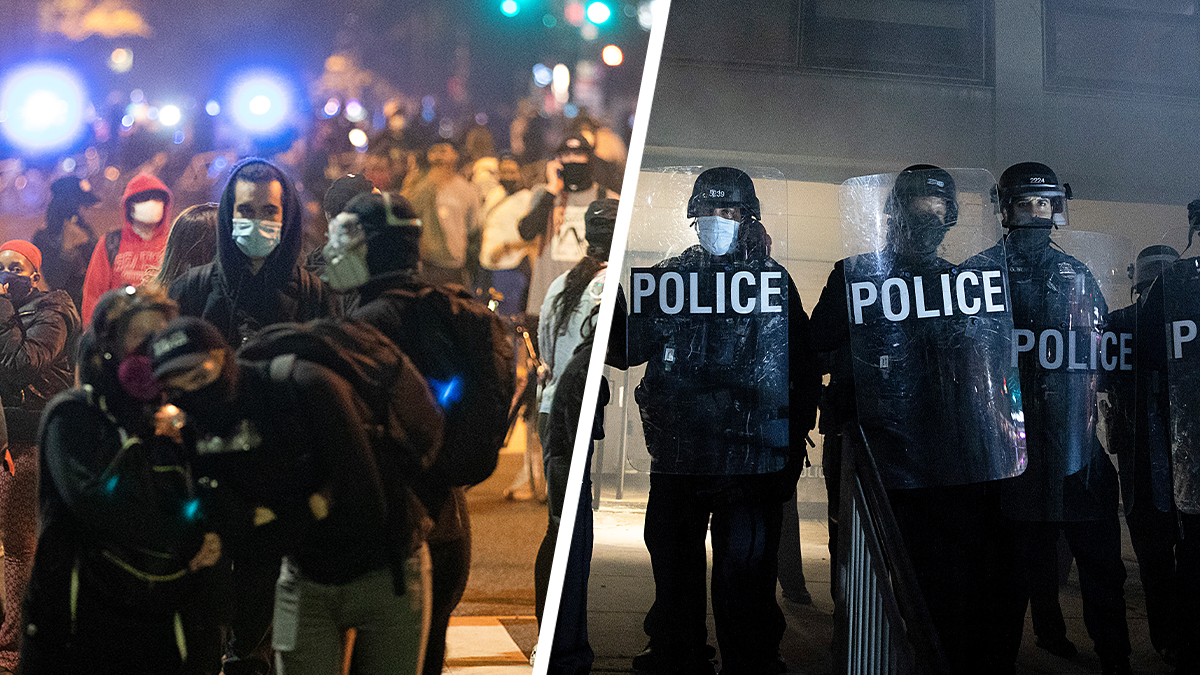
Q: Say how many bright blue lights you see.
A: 2